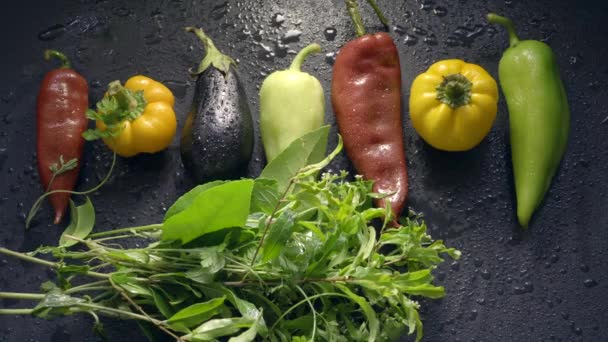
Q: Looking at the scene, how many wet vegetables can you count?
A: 7